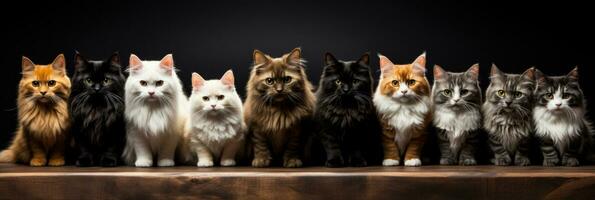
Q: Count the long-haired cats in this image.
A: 10